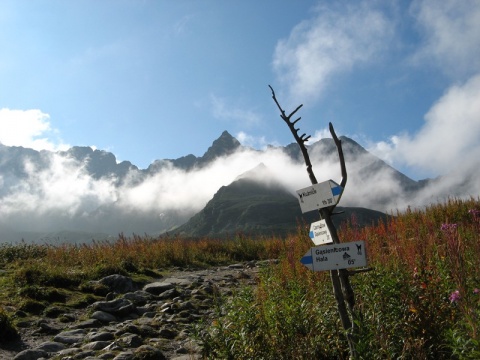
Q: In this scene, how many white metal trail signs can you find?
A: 3